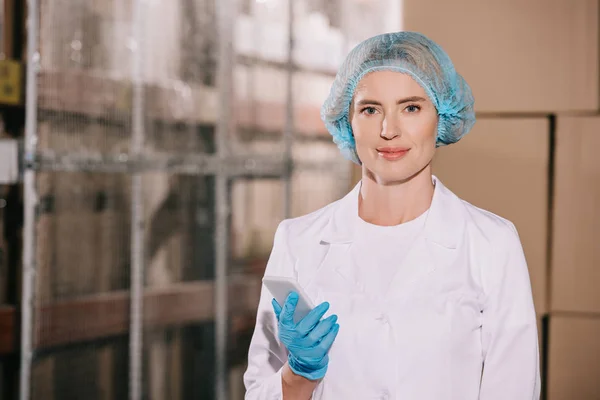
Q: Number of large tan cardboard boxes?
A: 4